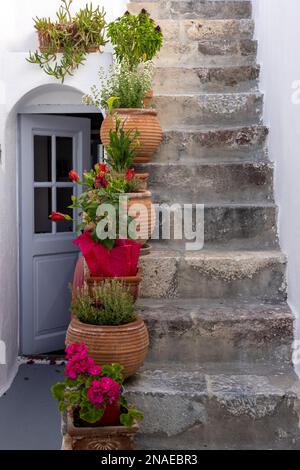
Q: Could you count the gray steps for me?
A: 11